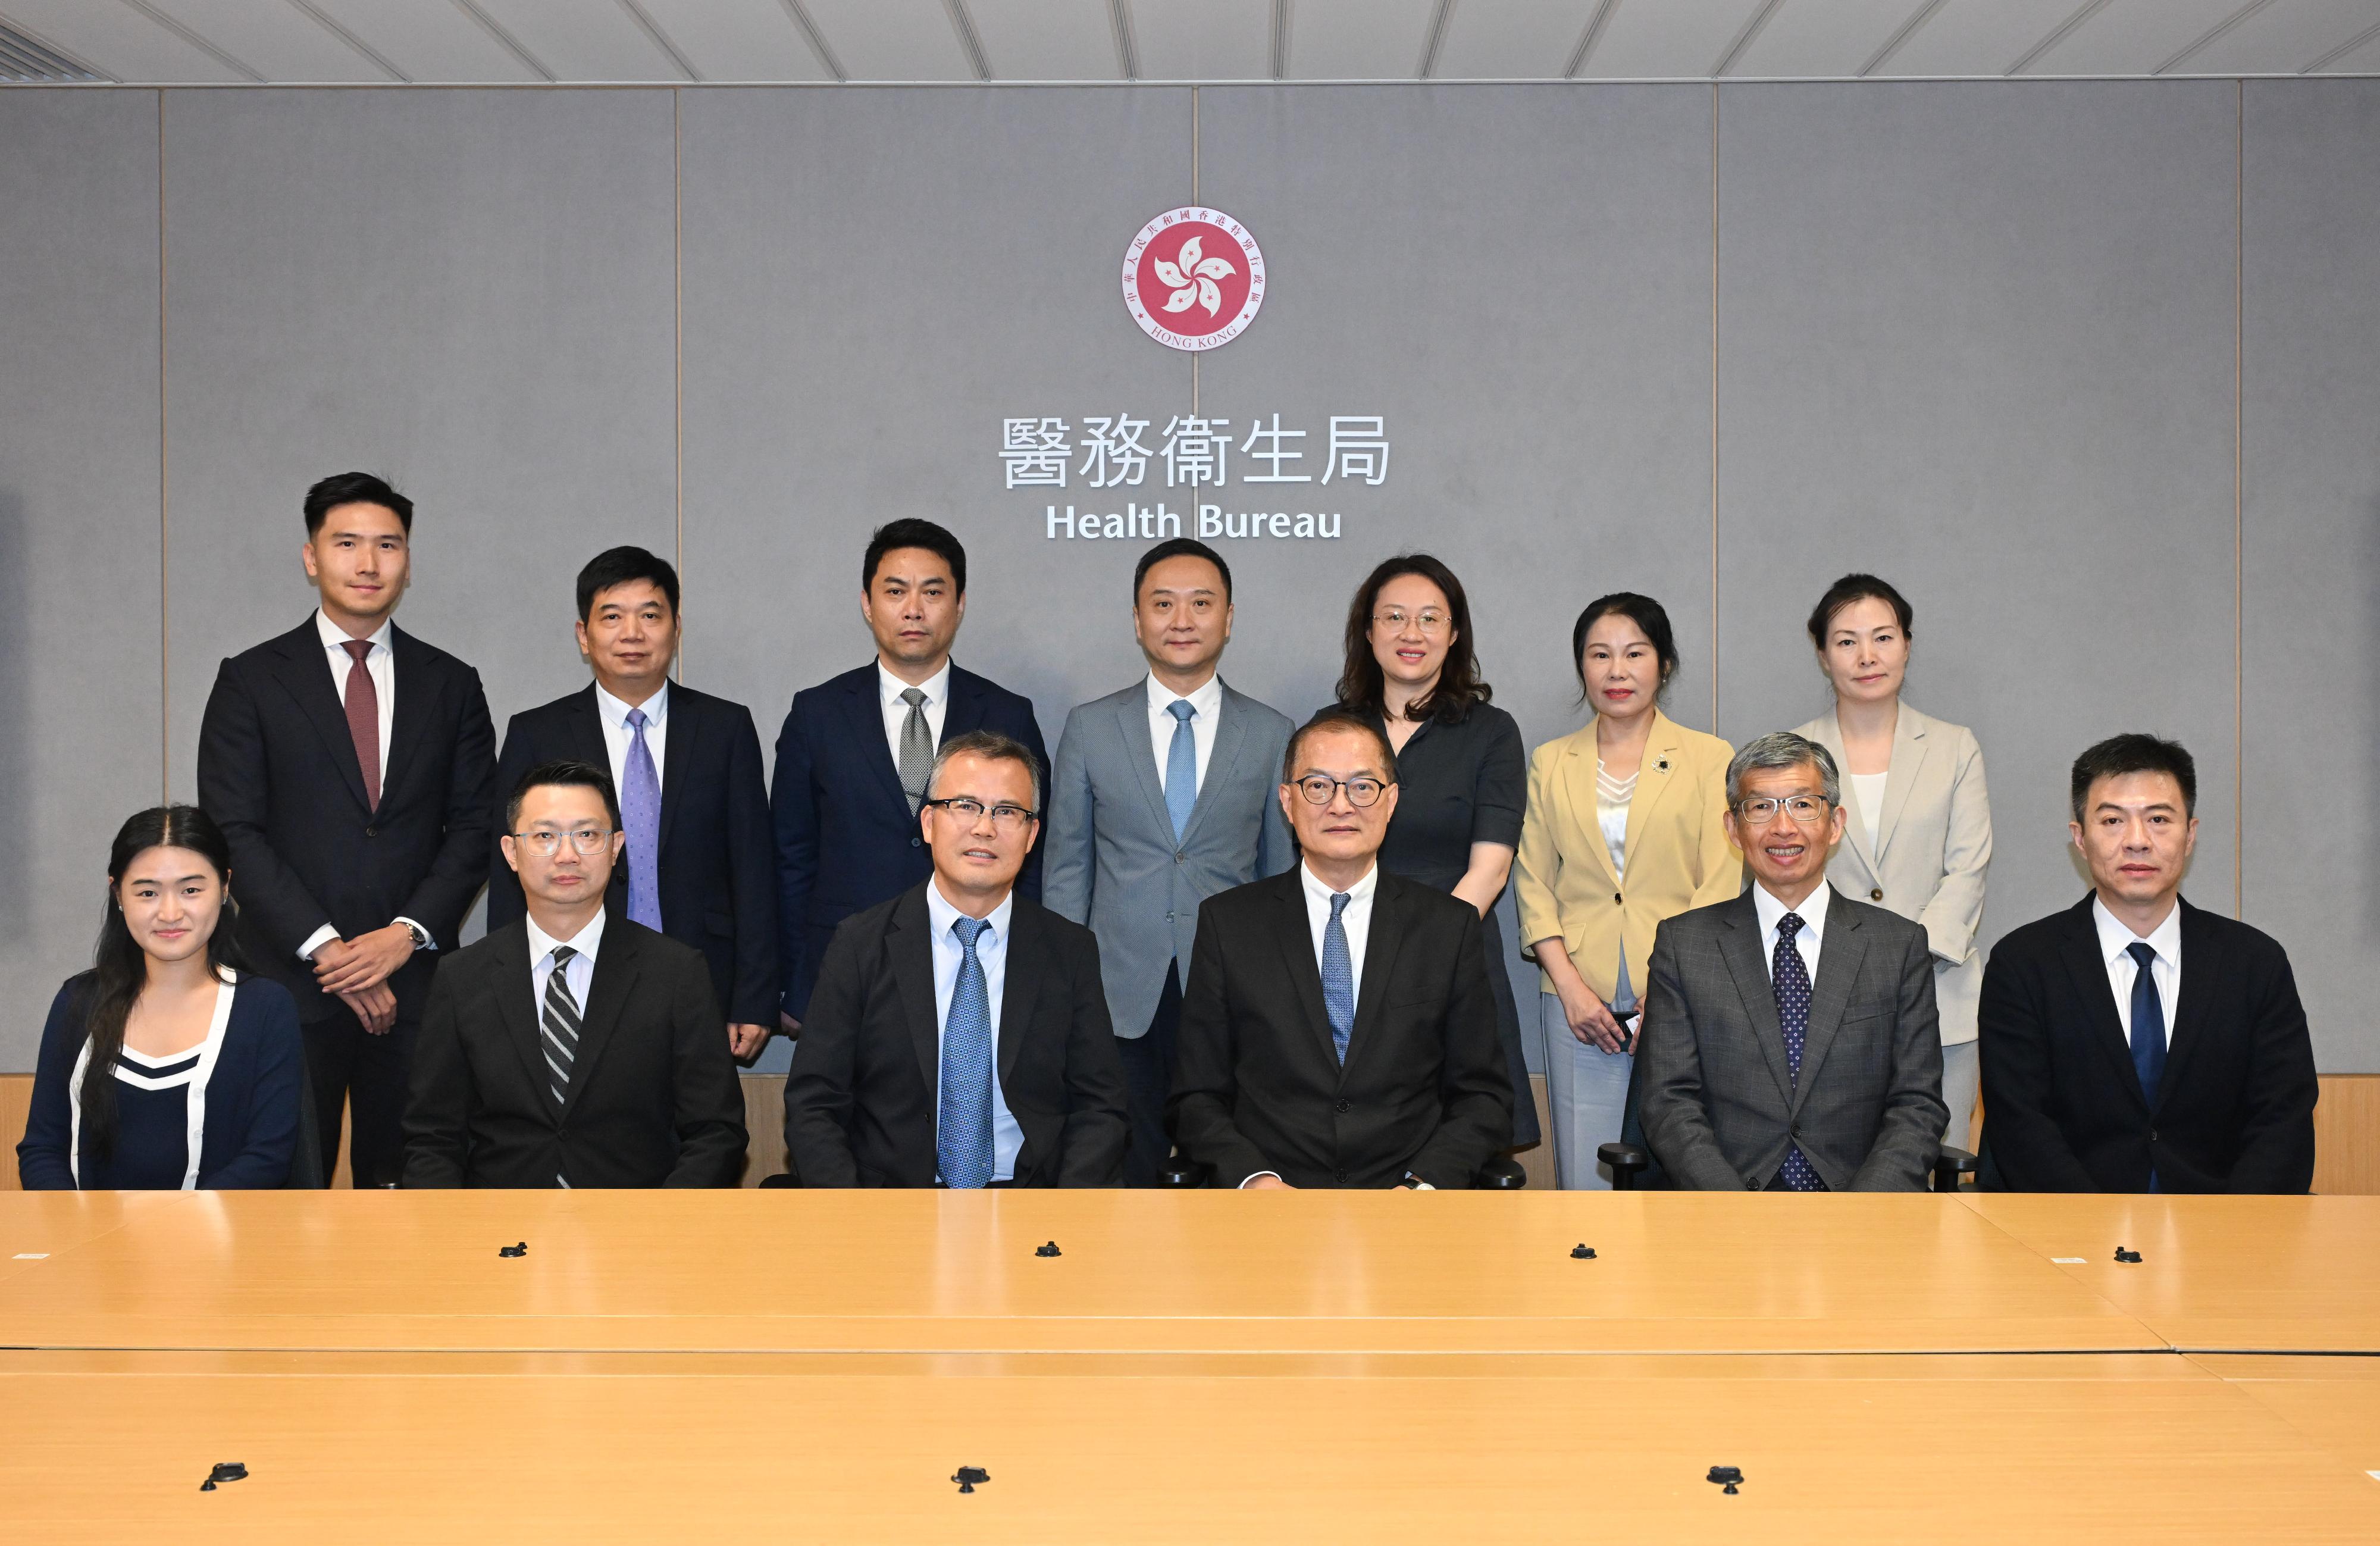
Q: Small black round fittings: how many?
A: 7